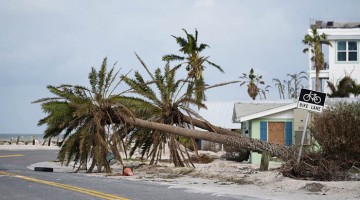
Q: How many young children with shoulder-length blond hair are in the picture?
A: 0